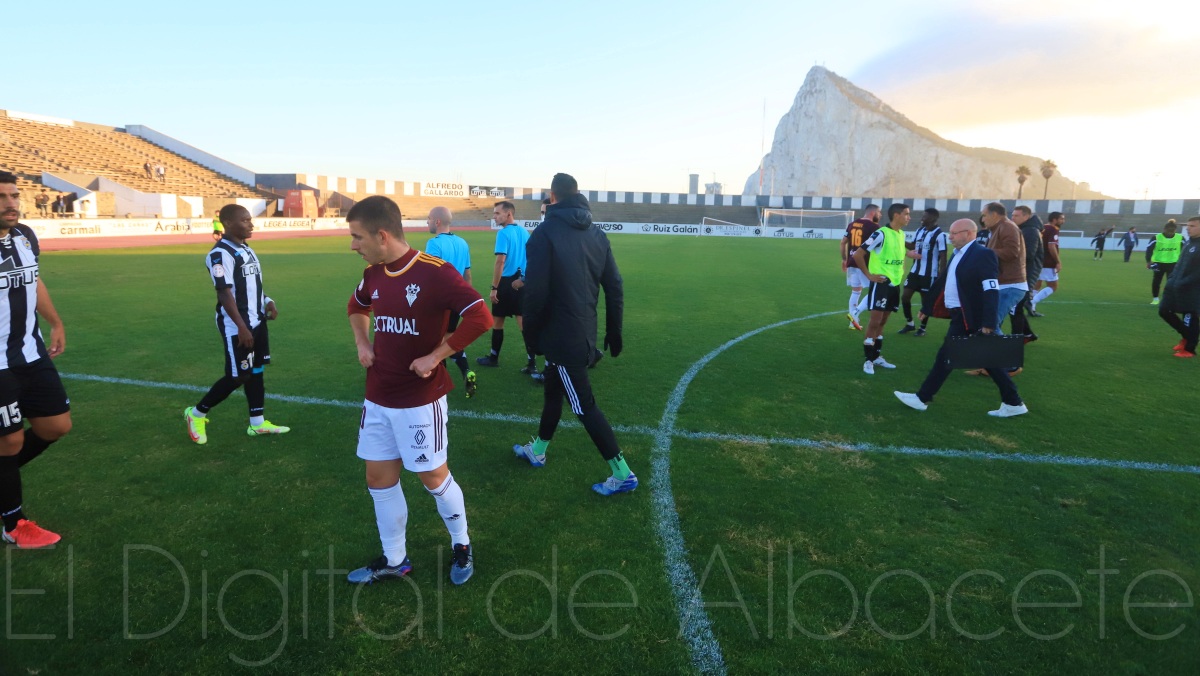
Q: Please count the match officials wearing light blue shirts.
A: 2